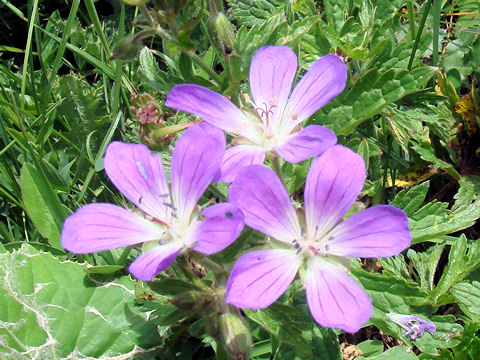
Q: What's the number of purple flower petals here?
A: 15